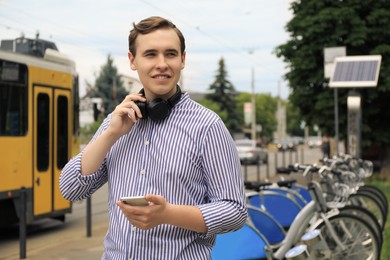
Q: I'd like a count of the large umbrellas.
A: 0